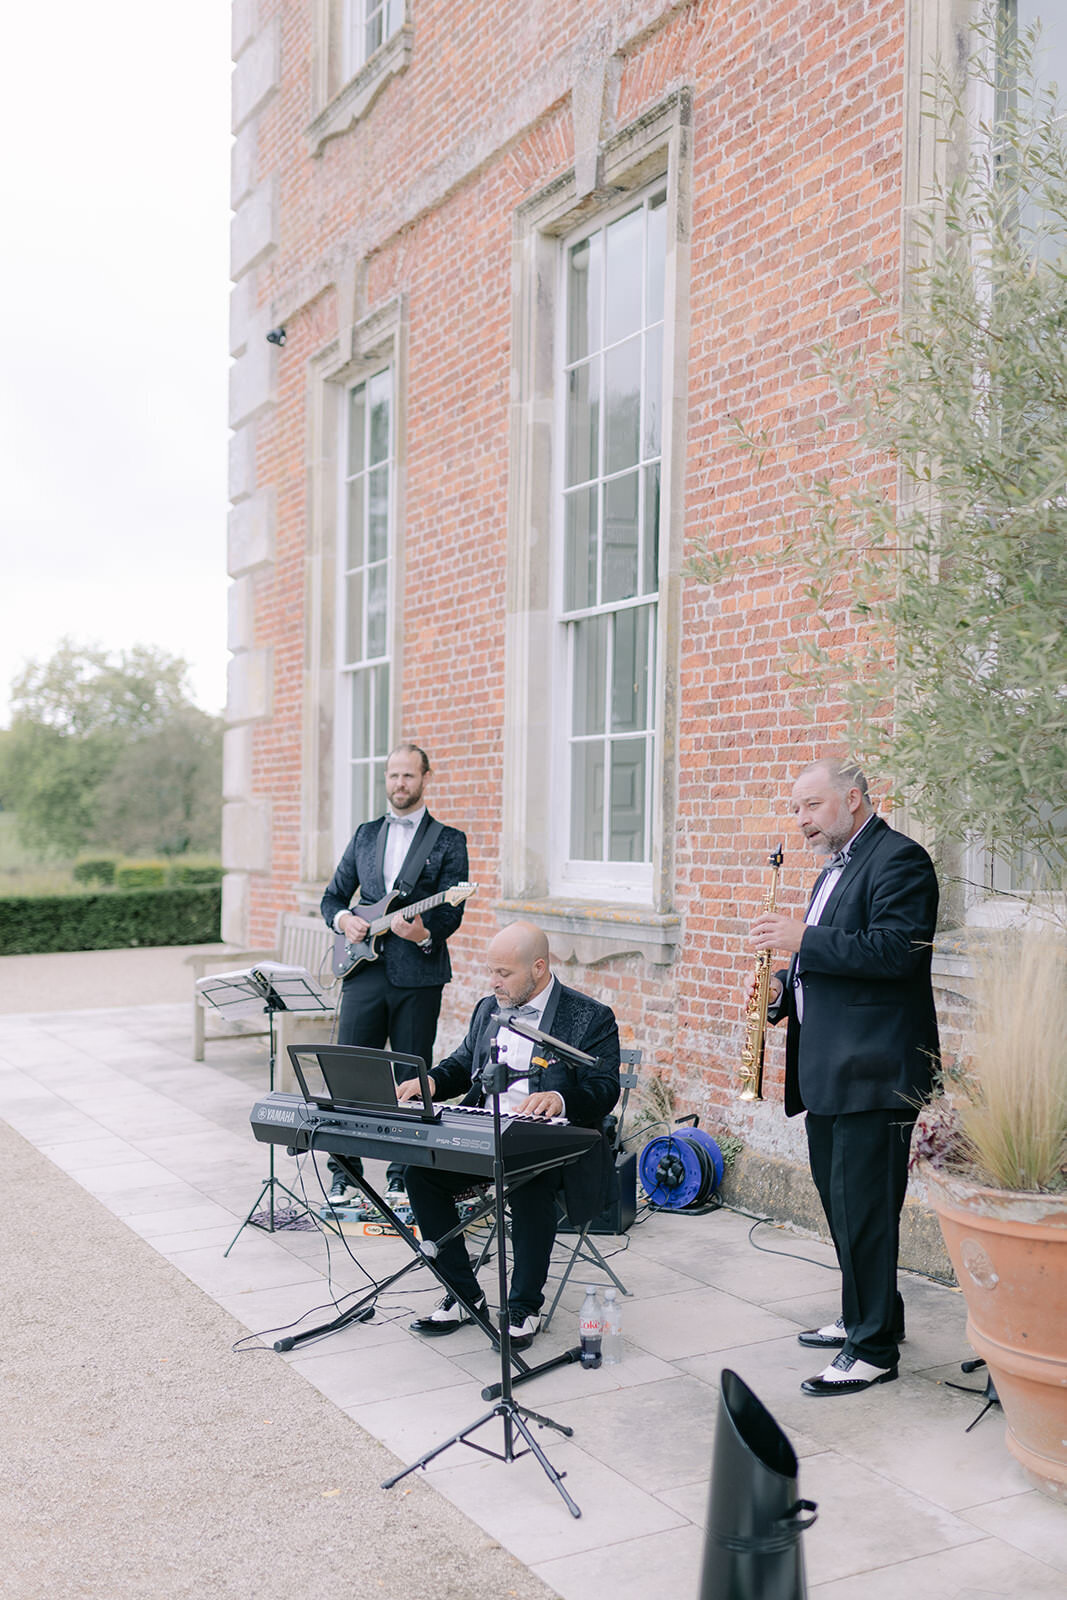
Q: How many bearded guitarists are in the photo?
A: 1